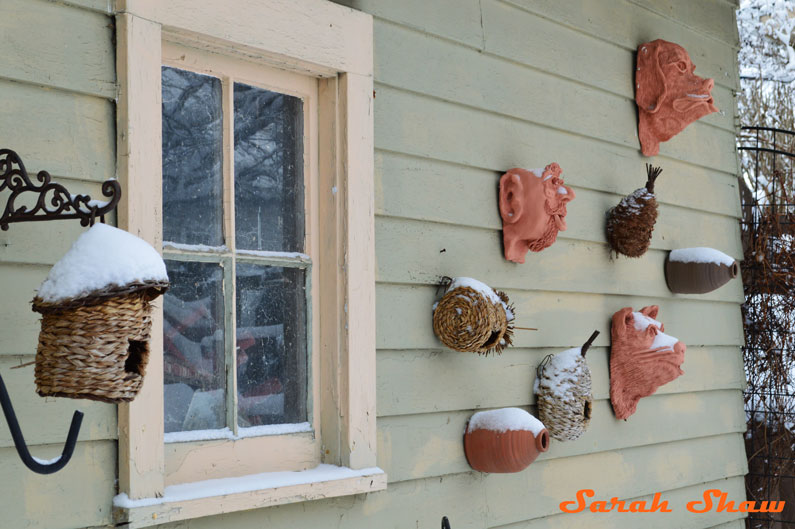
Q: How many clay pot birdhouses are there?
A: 2